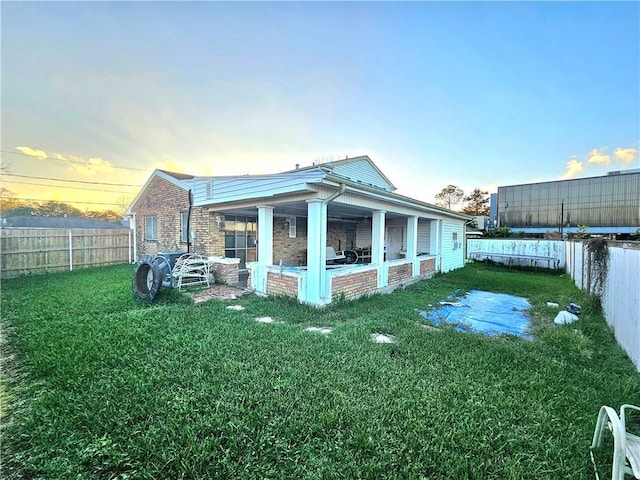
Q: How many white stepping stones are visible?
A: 4